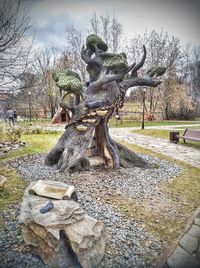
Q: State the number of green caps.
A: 4